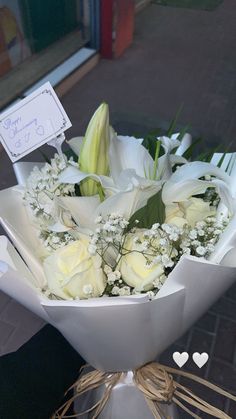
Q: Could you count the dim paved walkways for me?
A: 1